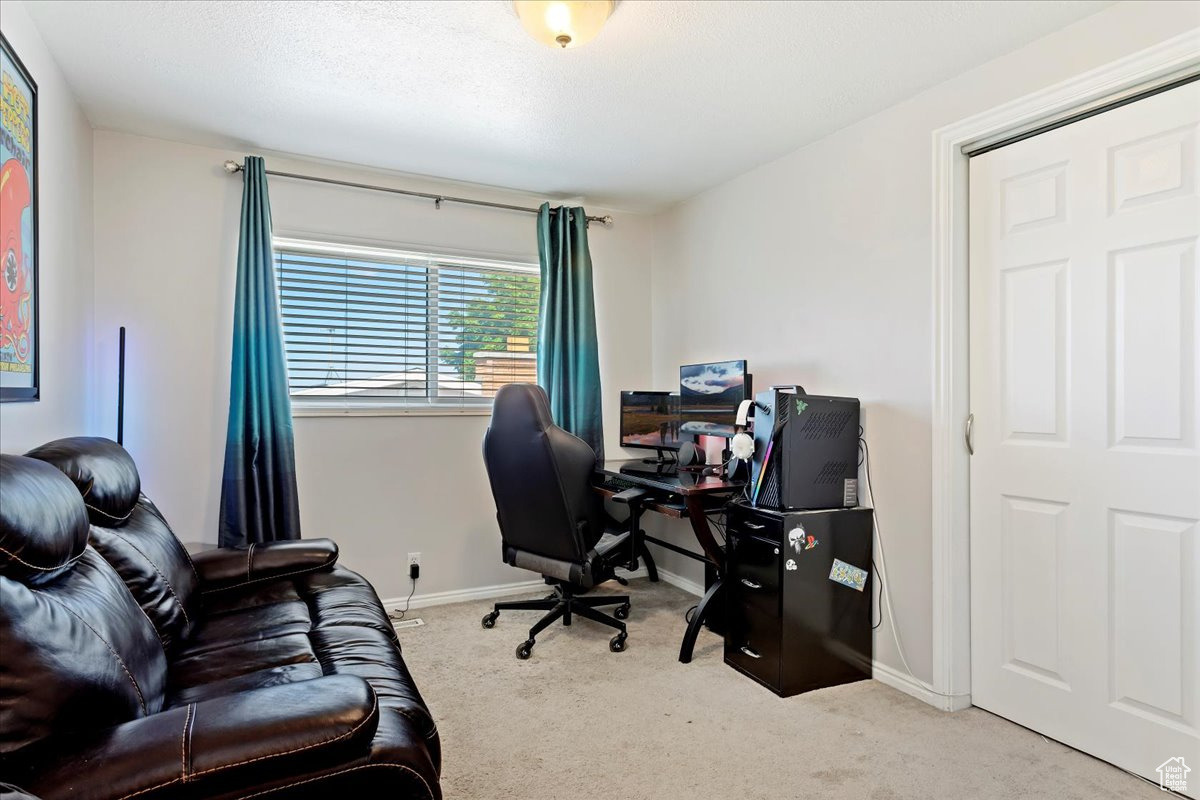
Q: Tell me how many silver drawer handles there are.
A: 3